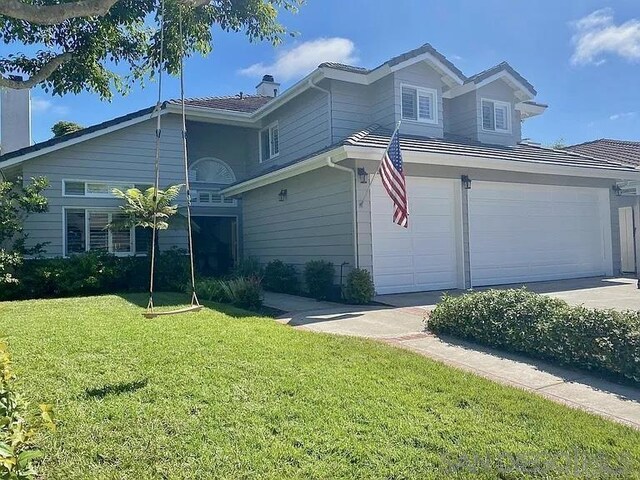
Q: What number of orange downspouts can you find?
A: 0